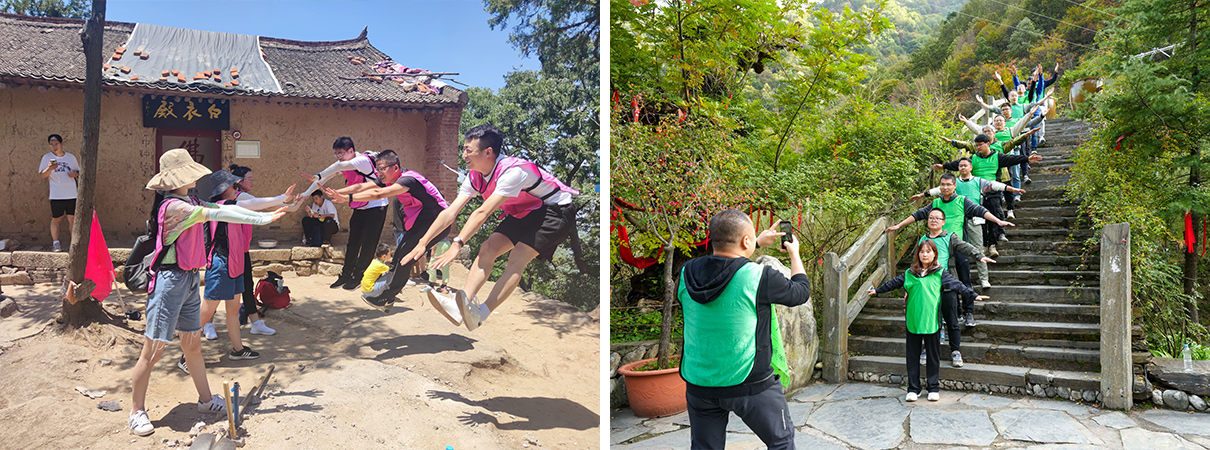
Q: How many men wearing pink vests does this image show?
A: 3